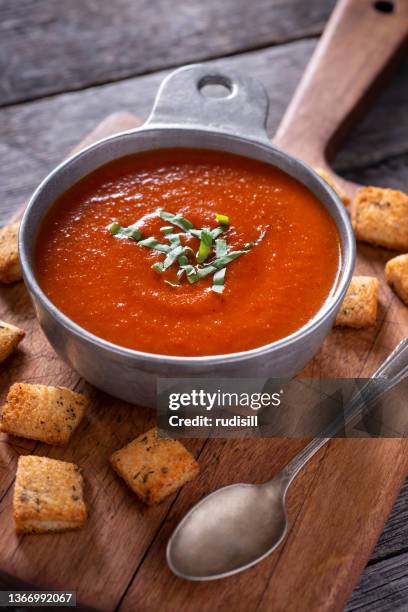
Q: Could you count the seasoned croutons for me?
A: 9